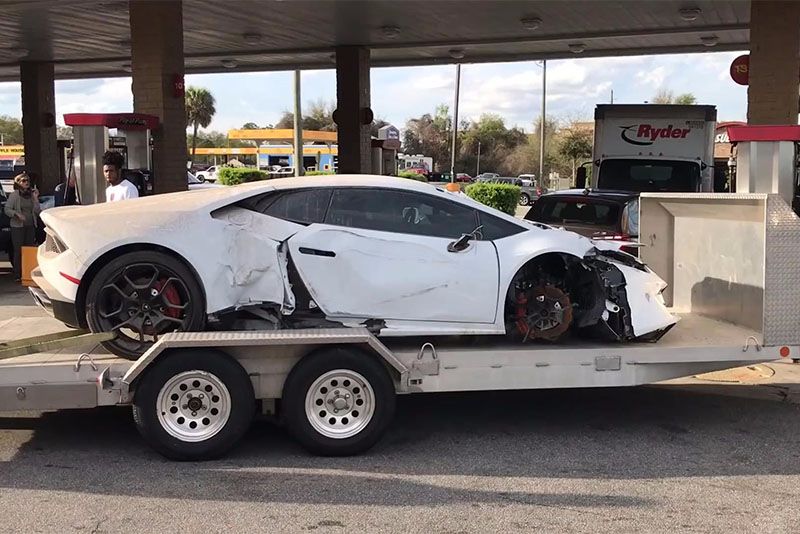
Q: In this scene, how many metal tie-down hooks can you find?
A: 3